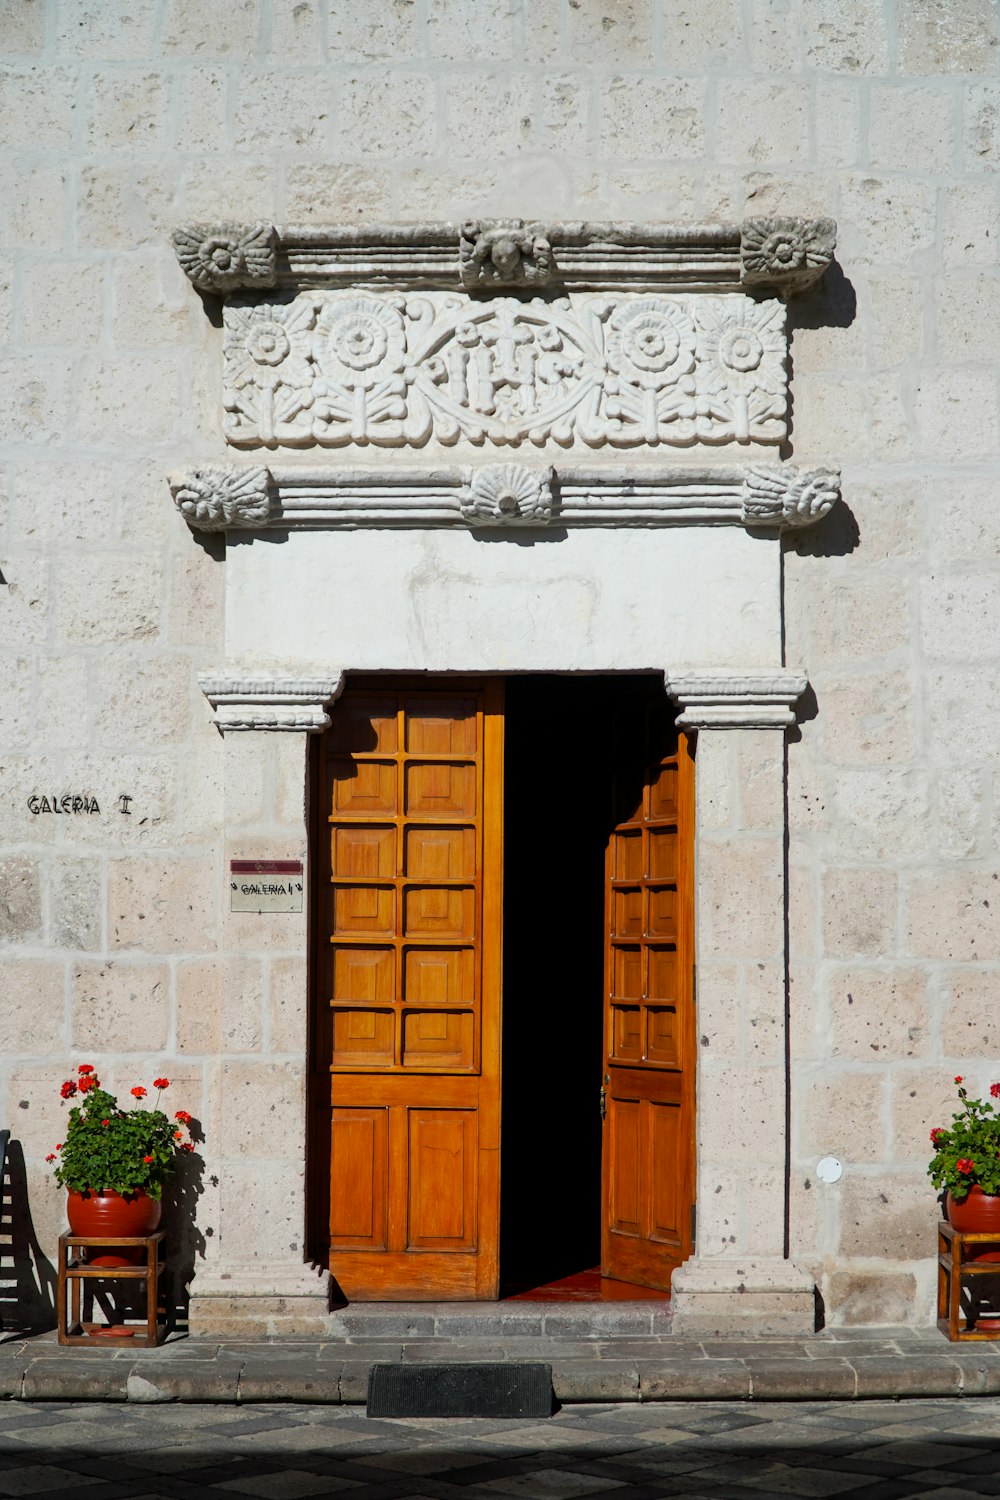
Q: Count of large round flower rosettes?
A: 4